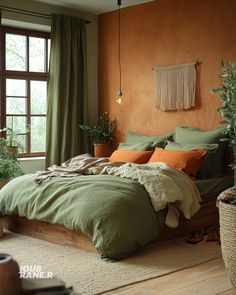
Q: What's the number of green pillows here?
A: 4